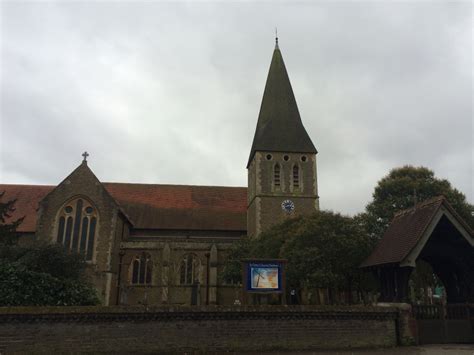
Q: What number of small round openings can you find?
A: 3